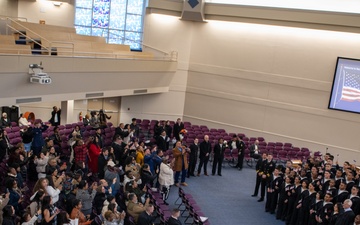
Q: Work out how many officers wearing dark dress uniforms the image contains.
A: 2